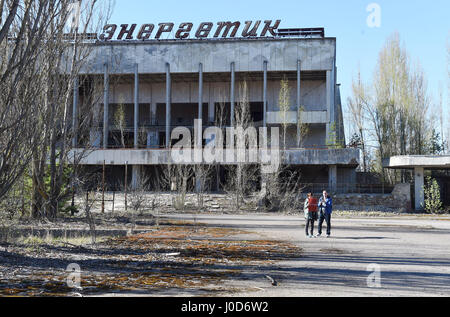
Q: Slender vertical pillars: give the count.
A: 8